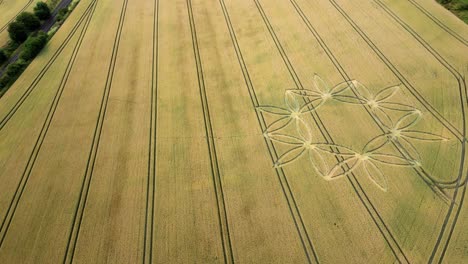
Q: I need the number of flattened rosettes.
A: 6